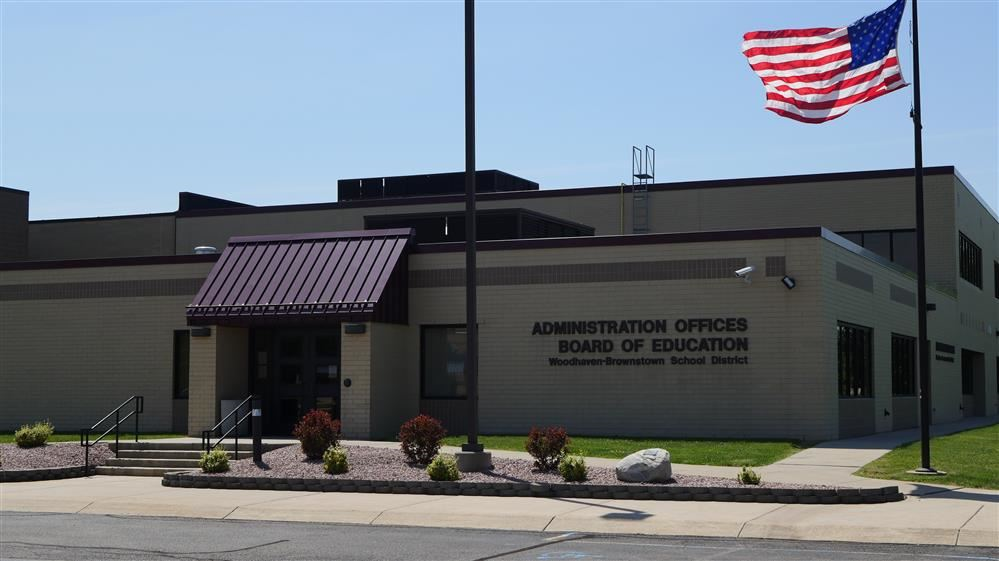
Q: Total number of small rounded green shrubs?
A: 6